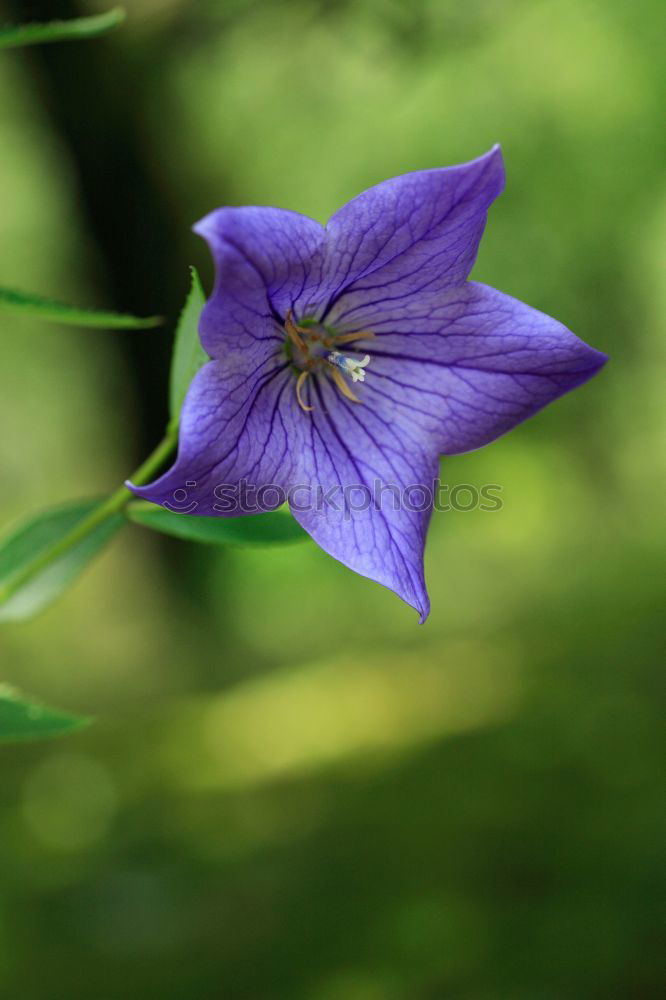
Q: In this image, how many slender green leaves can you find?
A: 6